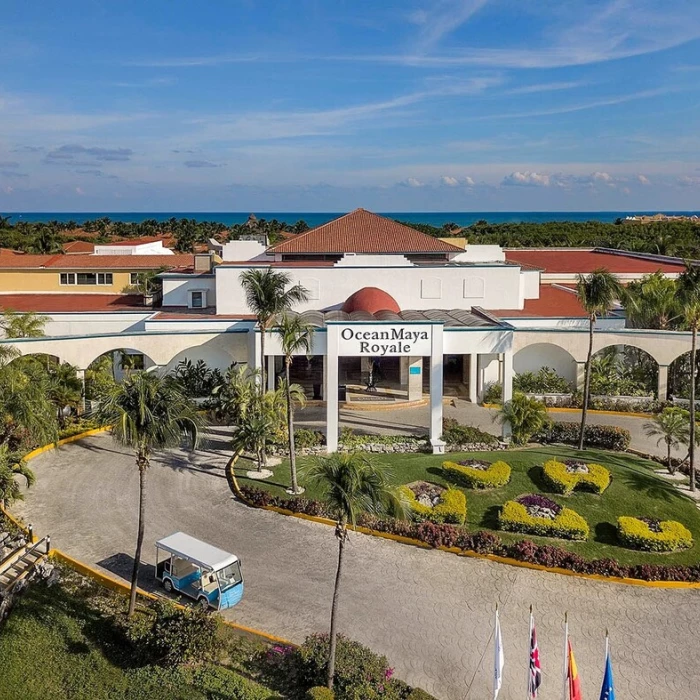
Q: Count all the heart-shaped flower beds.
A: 5